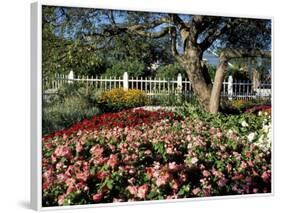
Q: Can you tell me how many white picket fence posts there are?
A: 4